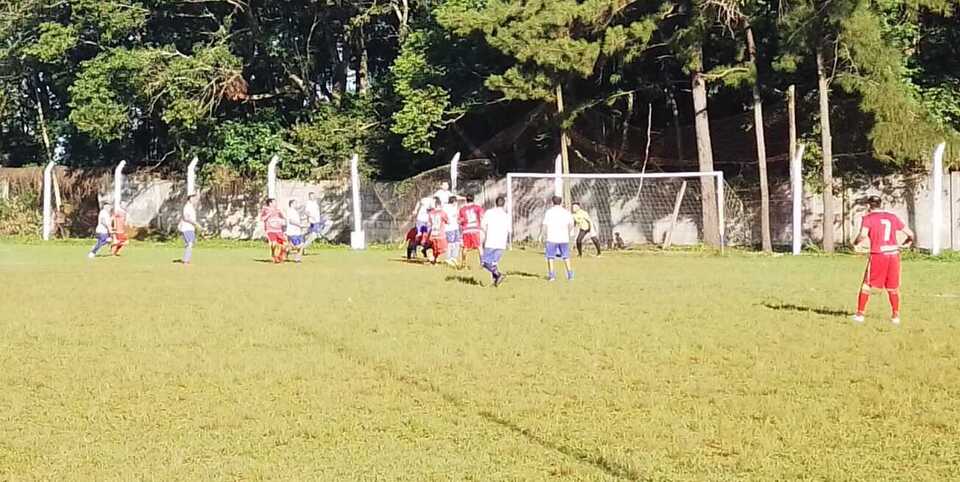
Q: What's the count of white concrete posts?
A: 9